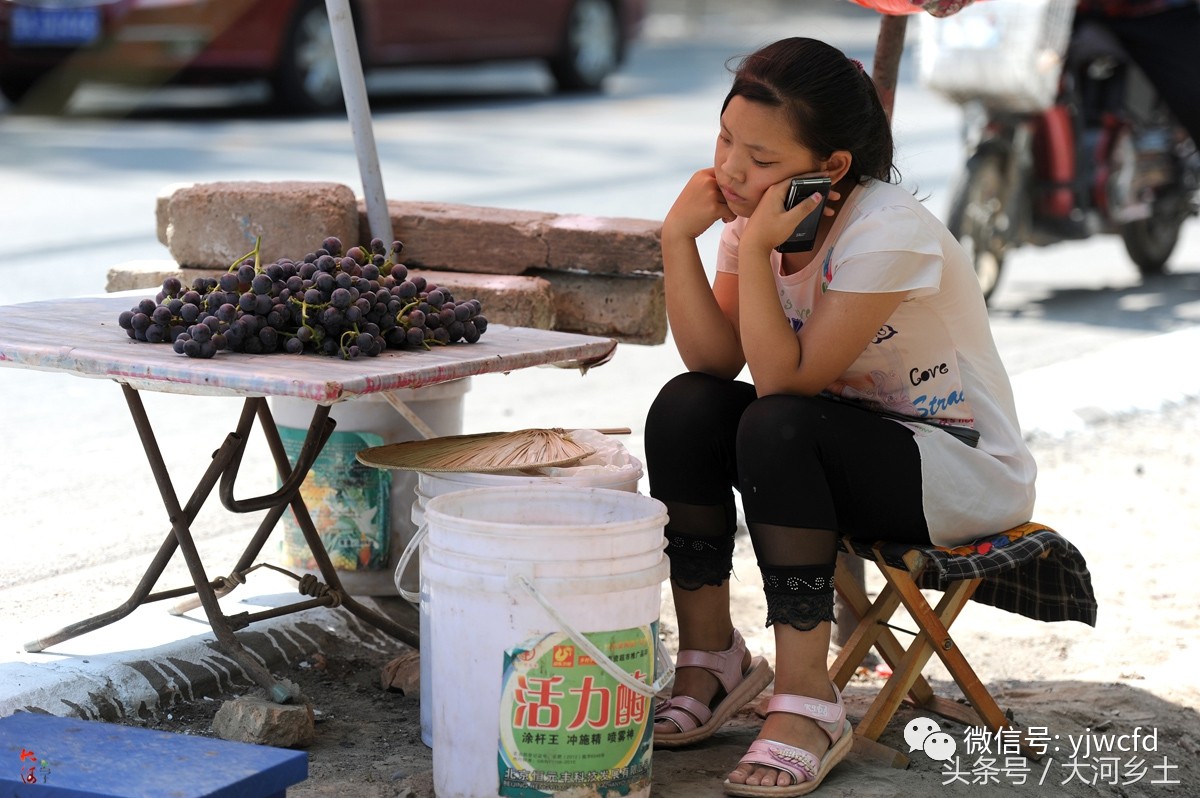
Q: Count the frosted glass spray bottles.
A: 0